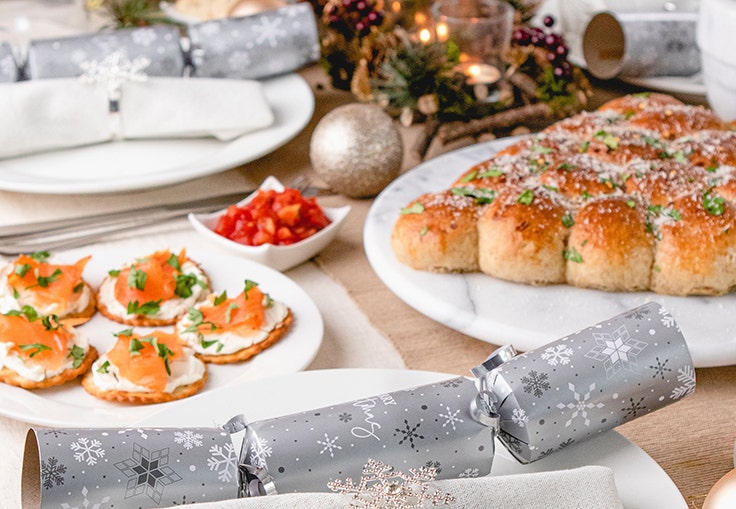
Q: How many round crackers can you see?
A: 5